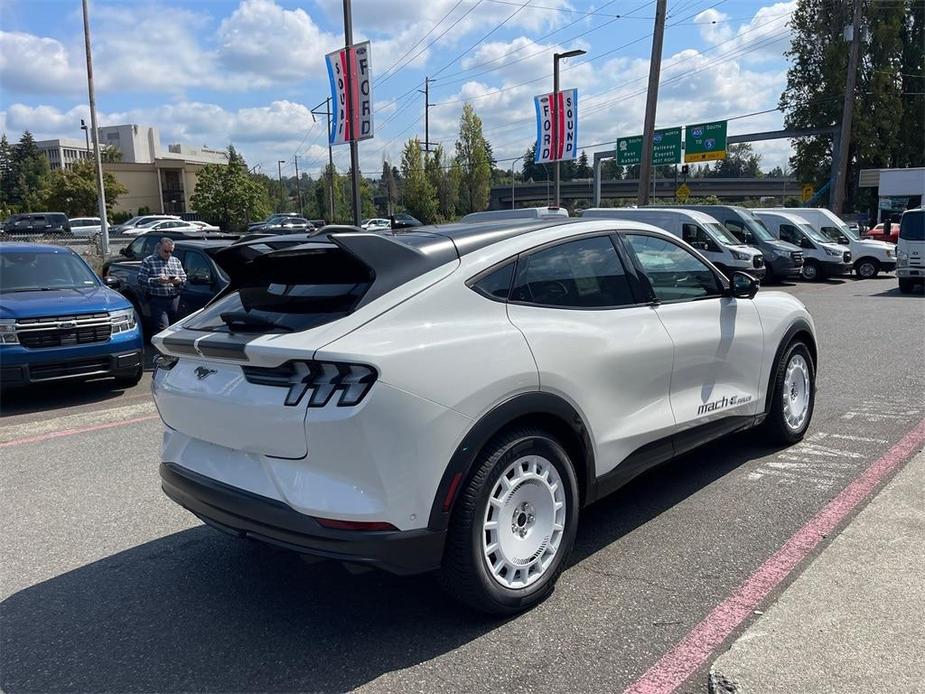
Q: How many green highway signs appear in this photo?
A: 3